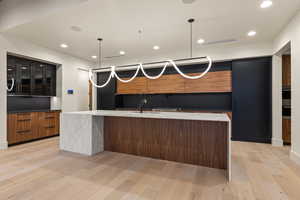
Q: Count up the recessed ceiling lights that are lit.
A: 7